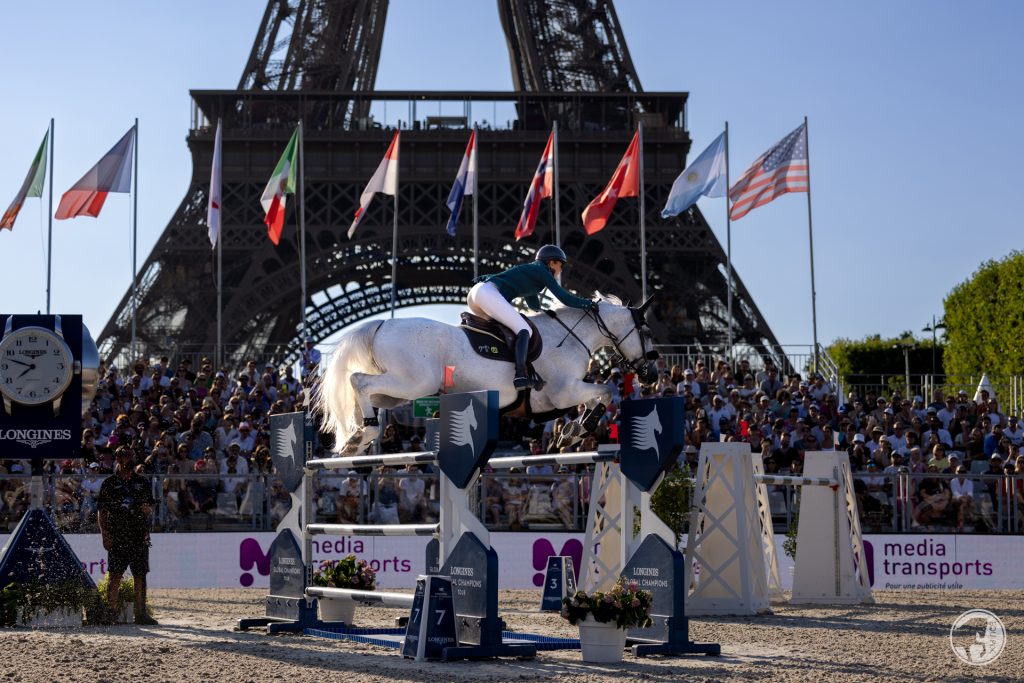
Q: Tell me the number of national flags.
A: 10